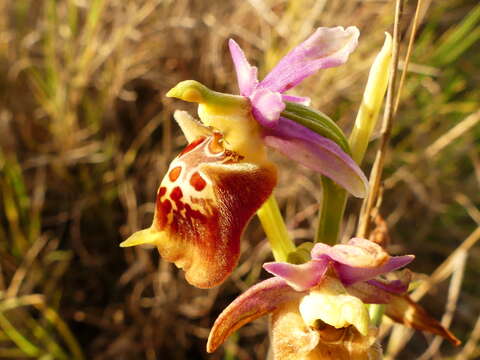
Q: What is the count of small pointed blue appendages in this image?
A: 0